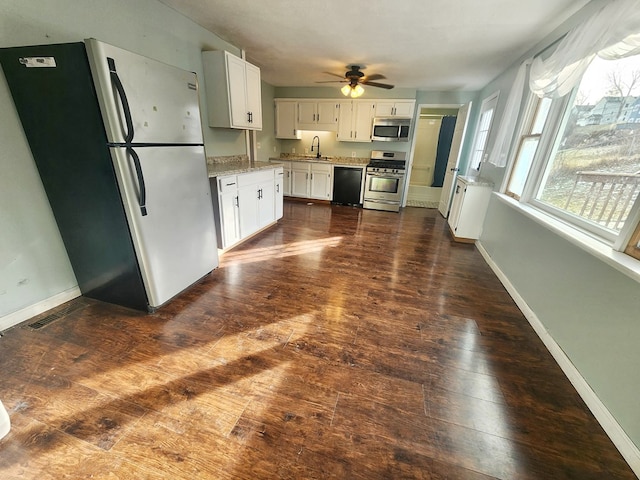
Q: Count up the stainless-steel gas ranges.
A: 1